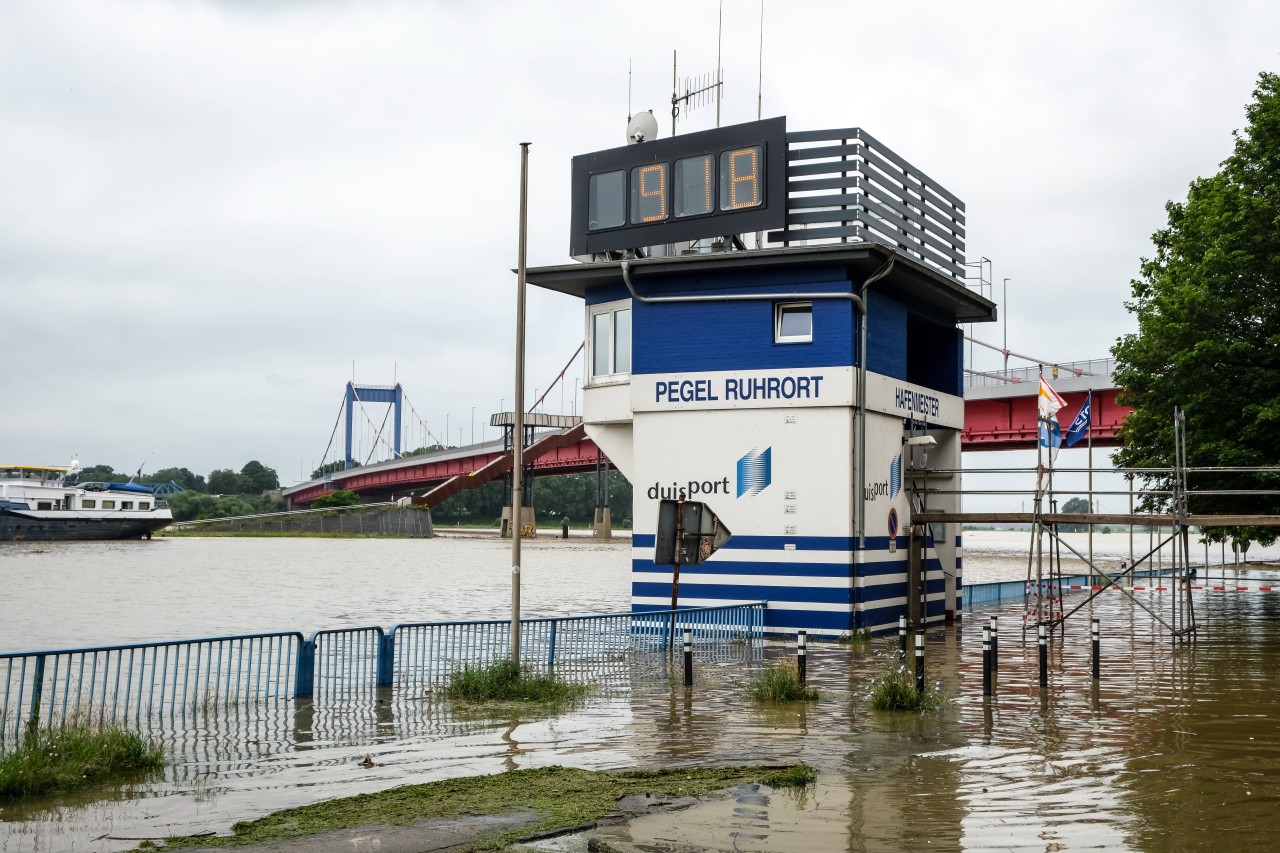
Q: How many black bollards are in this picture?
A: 8